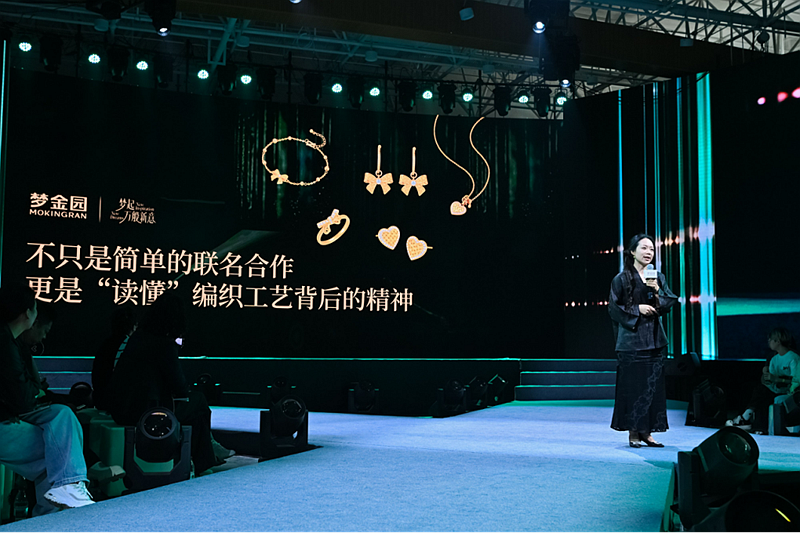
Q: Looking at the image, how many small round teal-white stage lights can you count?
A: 11